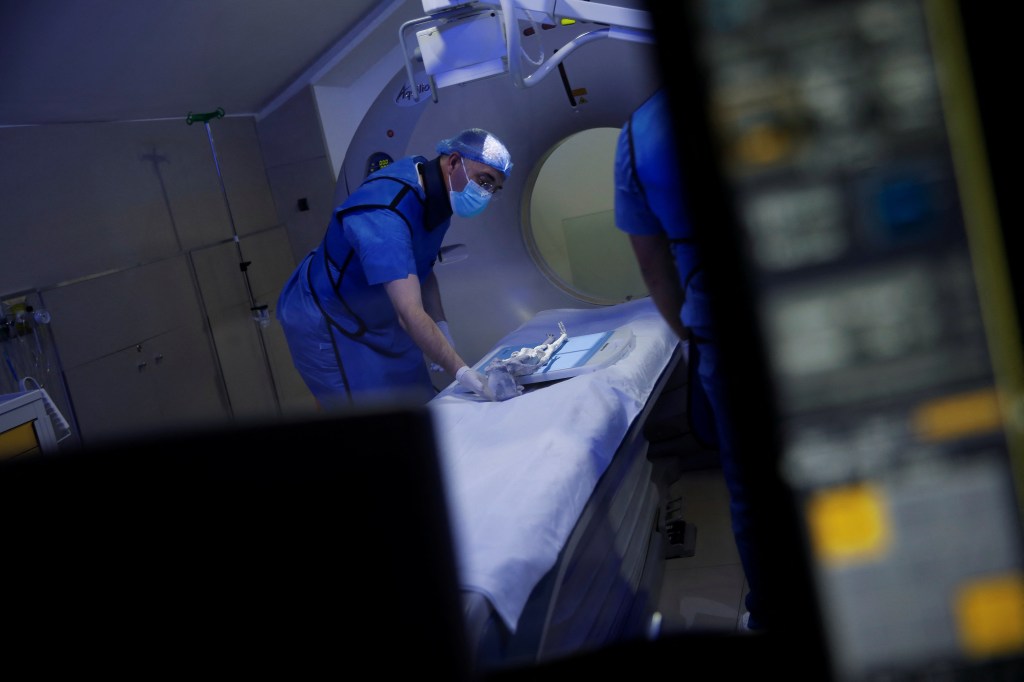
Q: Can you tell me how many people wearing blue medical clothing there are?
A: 2